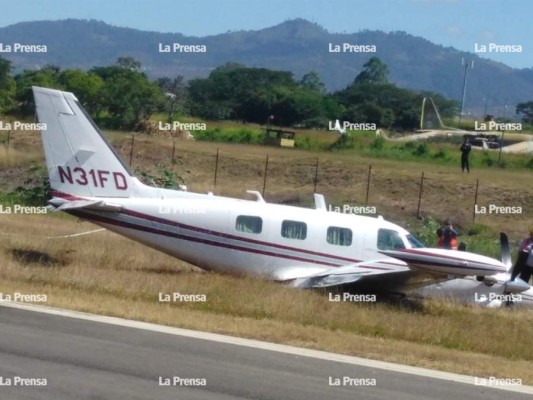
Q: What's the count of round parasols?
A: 0